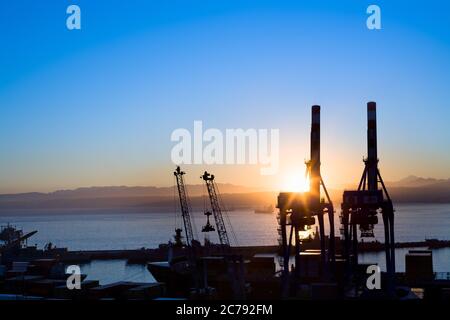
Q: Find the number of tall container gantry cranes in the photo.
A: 2